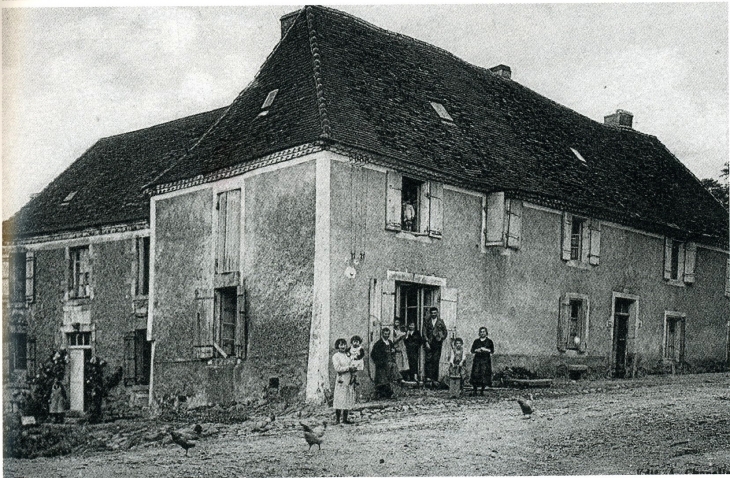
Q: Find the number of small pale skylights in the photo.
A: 4